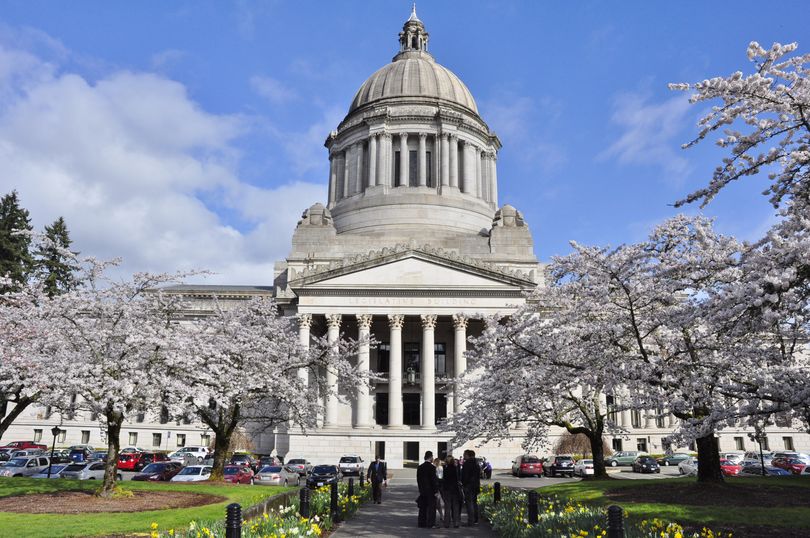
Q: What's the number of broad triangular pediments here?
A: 1